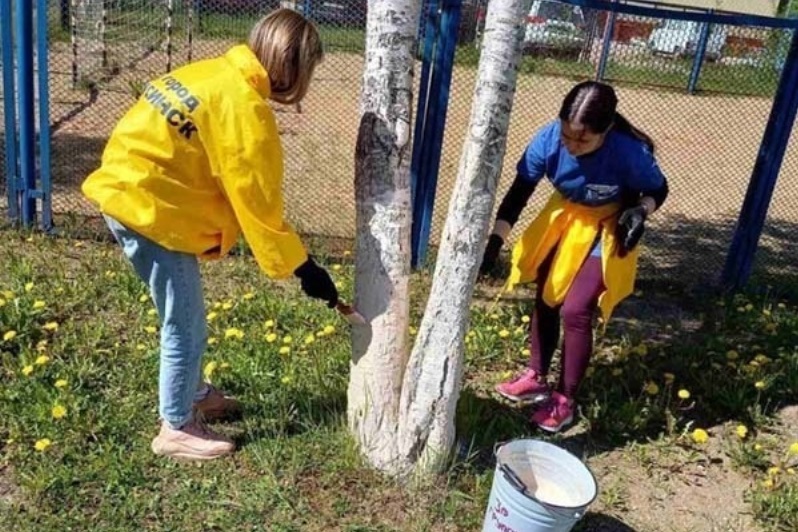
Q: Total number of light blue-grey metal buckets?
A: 1